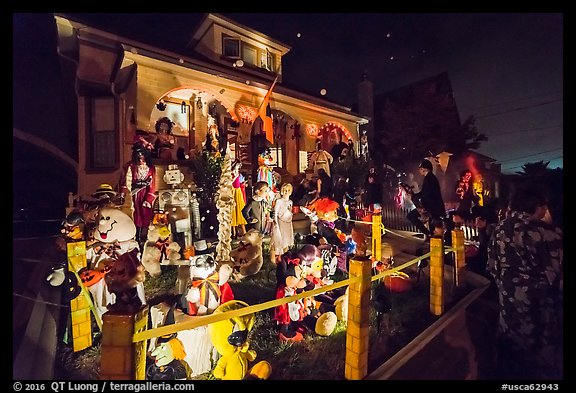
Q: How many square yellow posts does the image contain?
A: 6